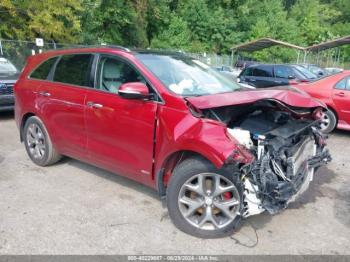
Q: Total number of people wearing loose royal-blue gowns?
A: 0